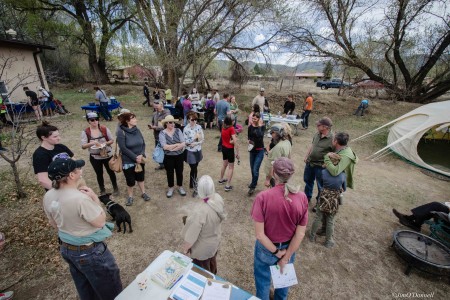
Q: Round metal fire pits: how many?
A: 1